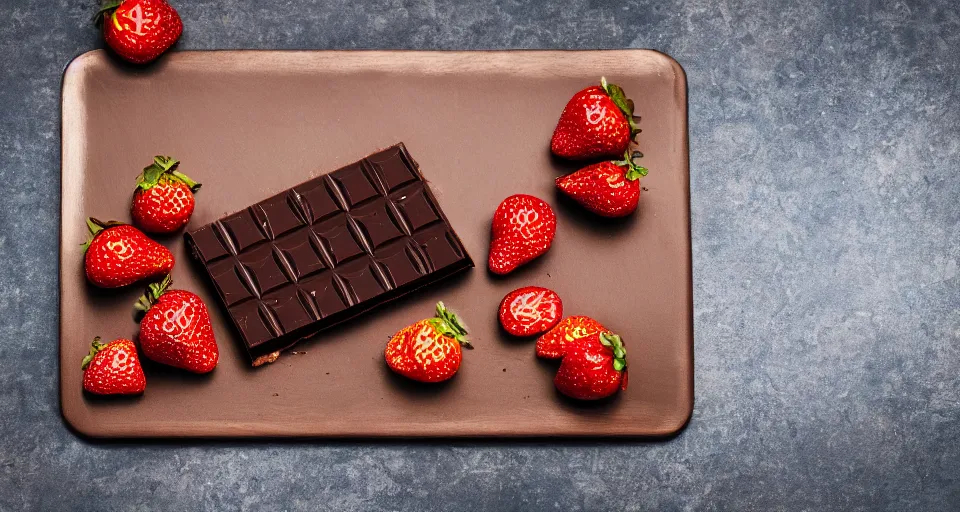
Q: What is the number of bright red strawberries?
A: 12